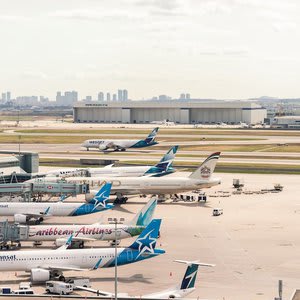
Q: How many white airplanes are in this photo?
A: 7